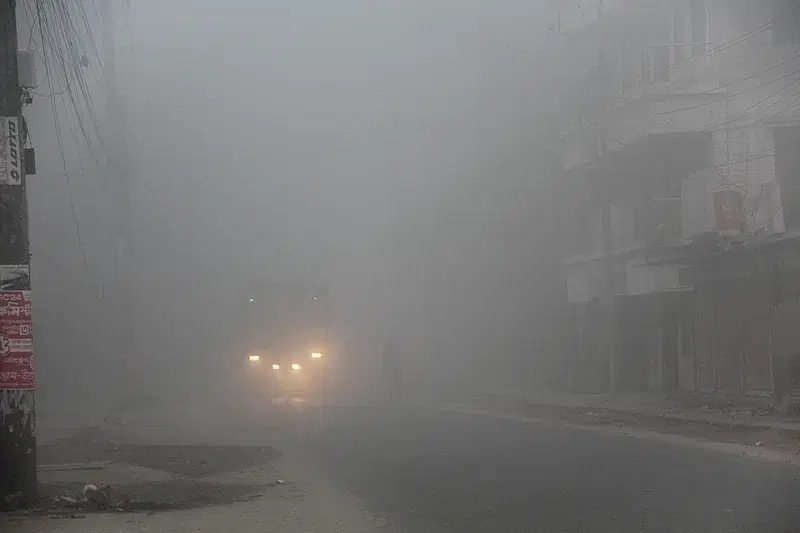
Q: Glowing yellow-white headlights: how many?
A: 4